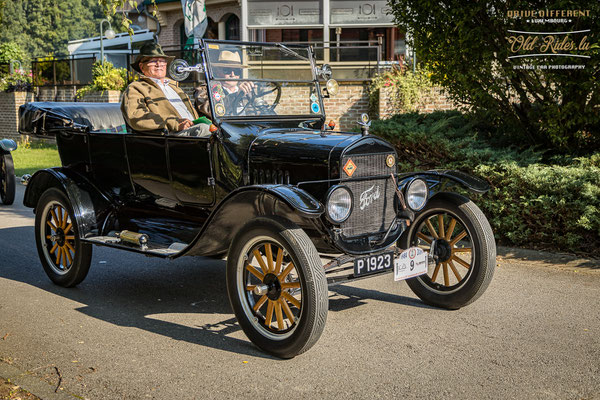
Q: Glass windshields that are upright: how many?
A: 1